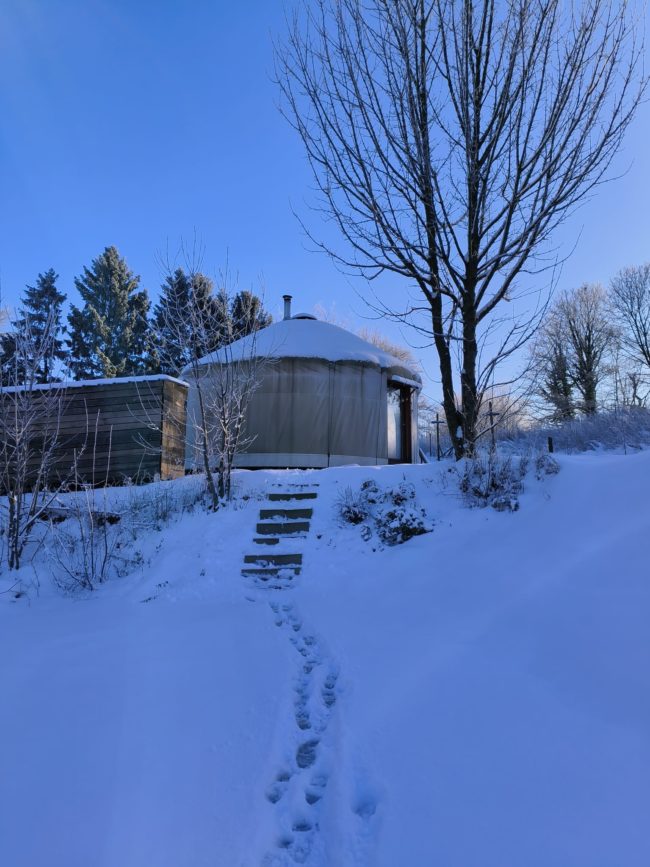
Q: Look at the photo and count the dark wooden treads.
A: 6